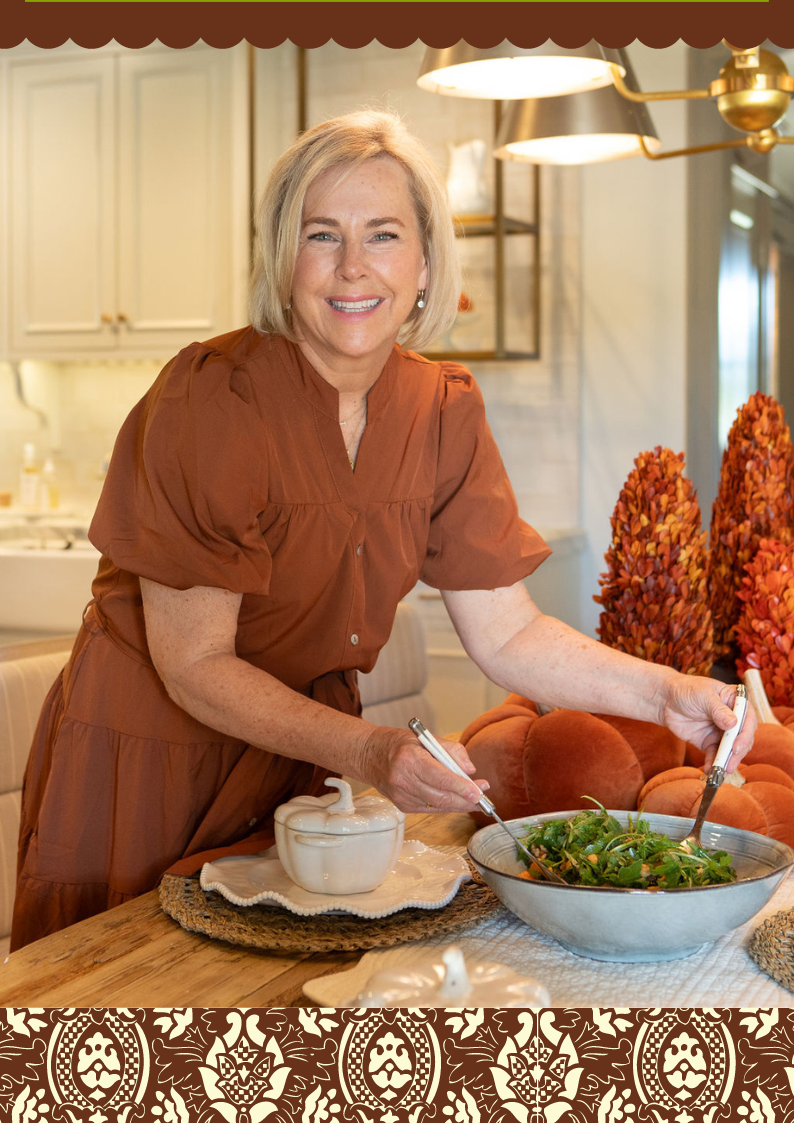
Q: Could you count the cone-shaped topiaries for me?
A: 3